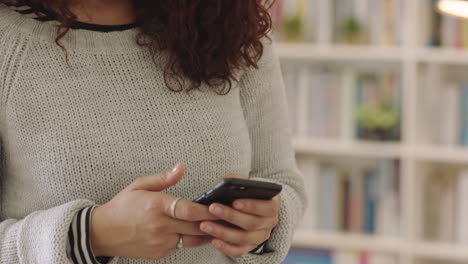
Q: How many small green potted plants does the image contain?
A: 3